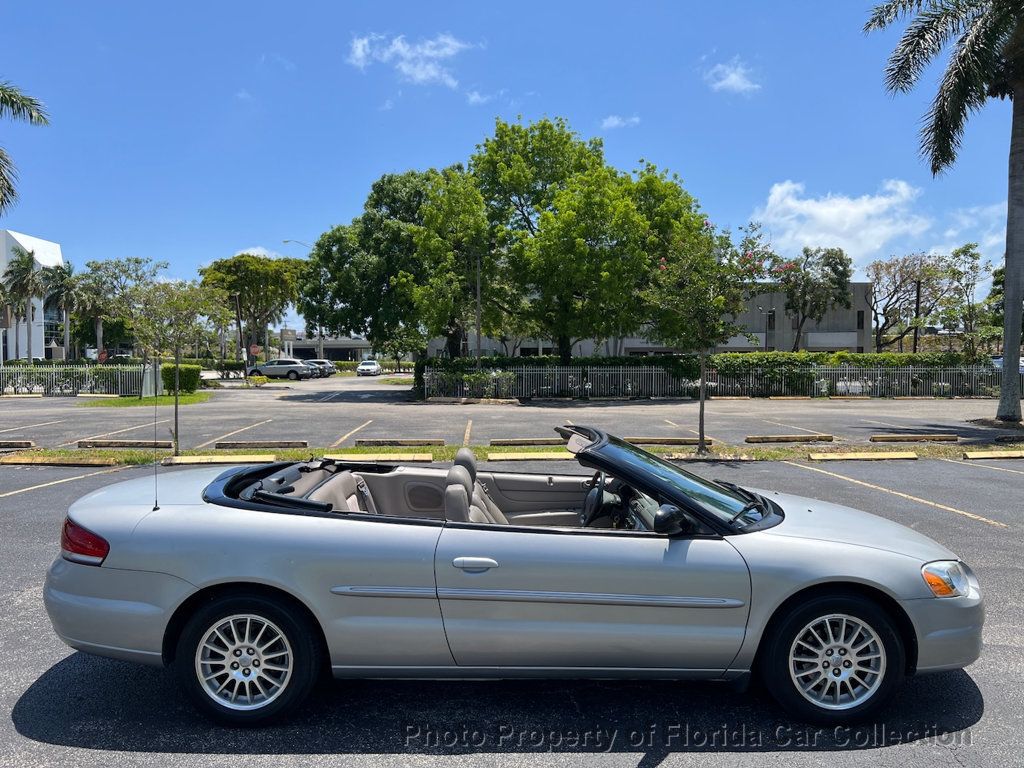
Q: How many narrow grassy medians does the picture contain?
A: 1